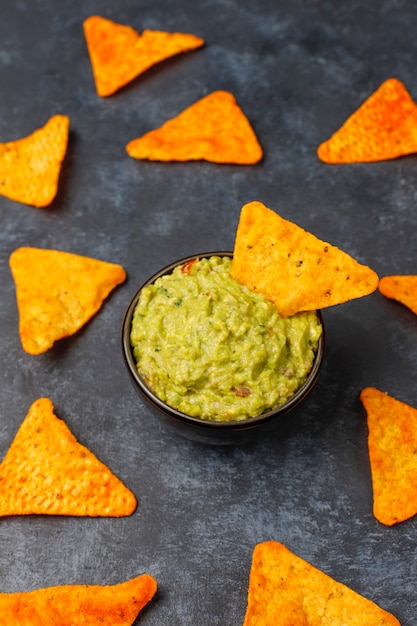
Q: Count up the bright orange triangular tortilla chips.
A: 11